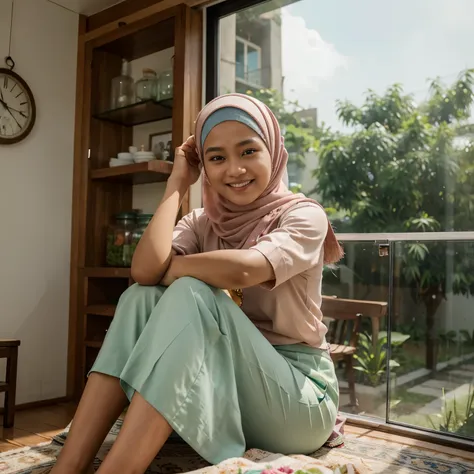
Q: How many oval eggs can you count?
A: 0